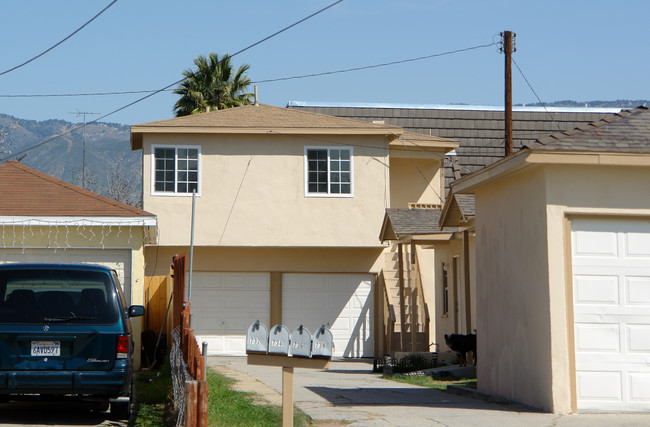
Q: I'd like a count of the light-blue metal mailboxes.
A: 4